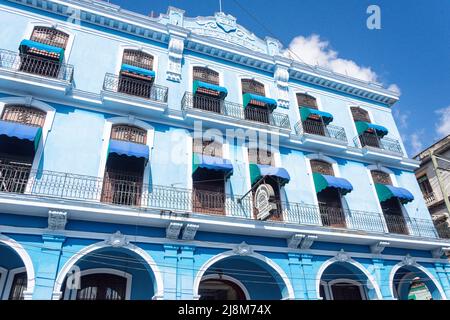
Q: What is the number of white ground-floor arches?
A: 5